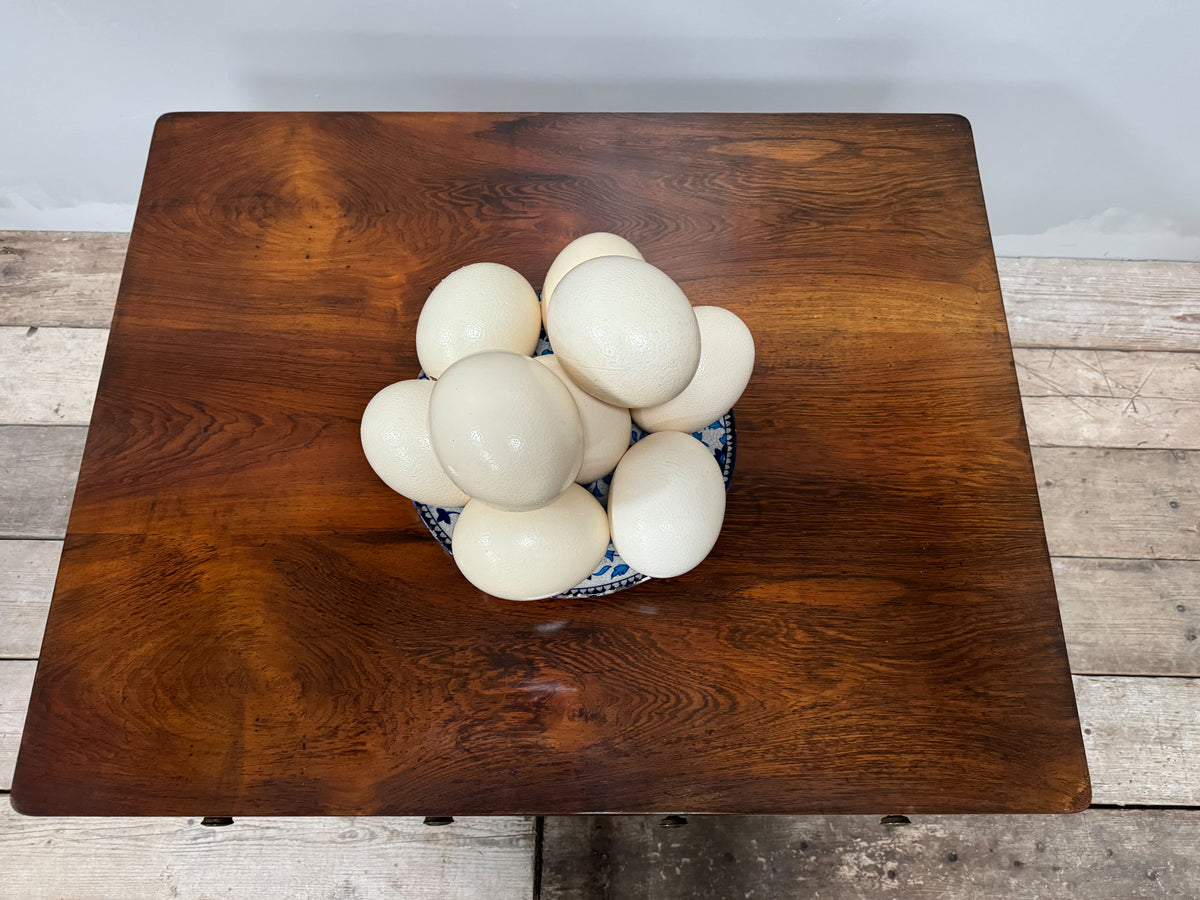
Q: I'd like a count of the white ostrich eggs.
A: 9